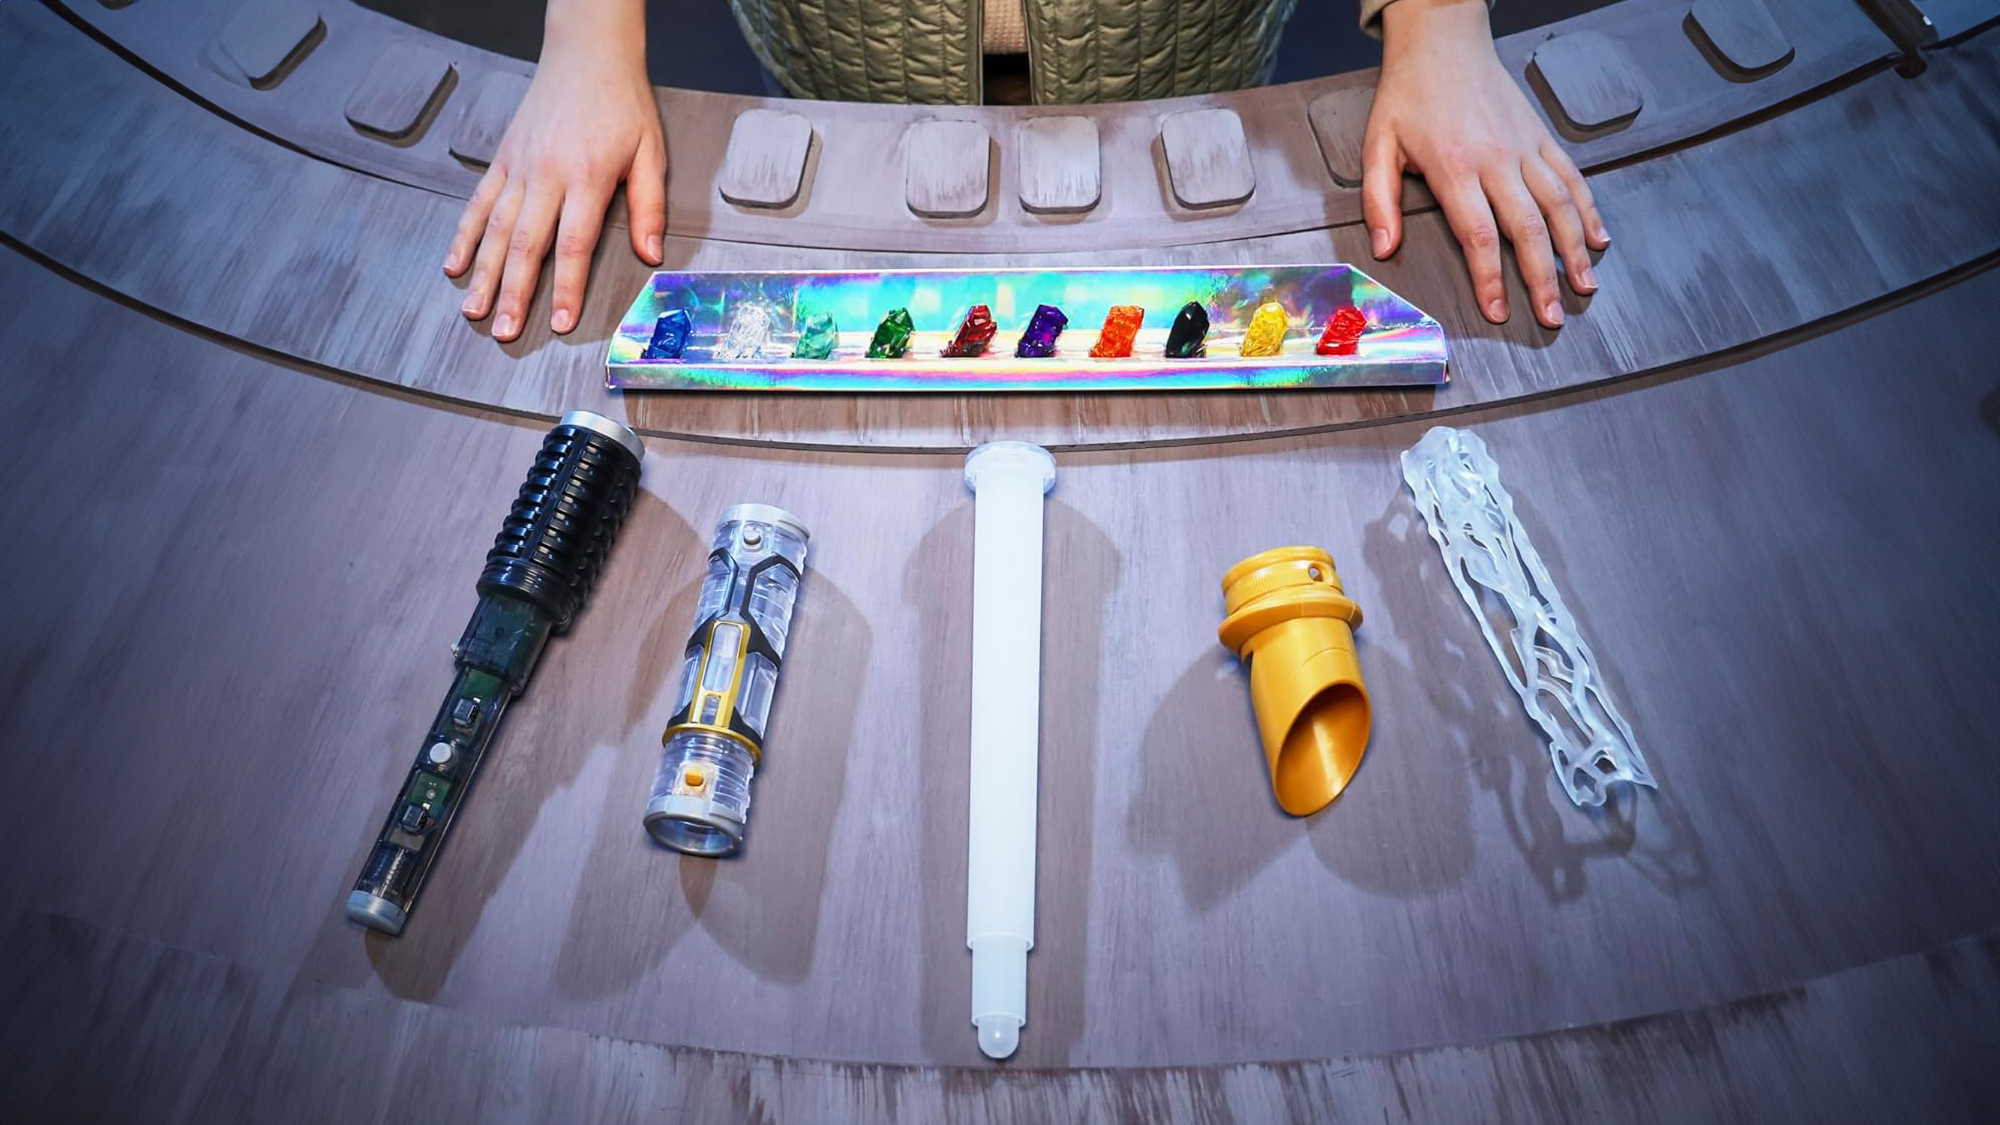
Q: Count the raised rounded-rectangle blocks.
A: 10